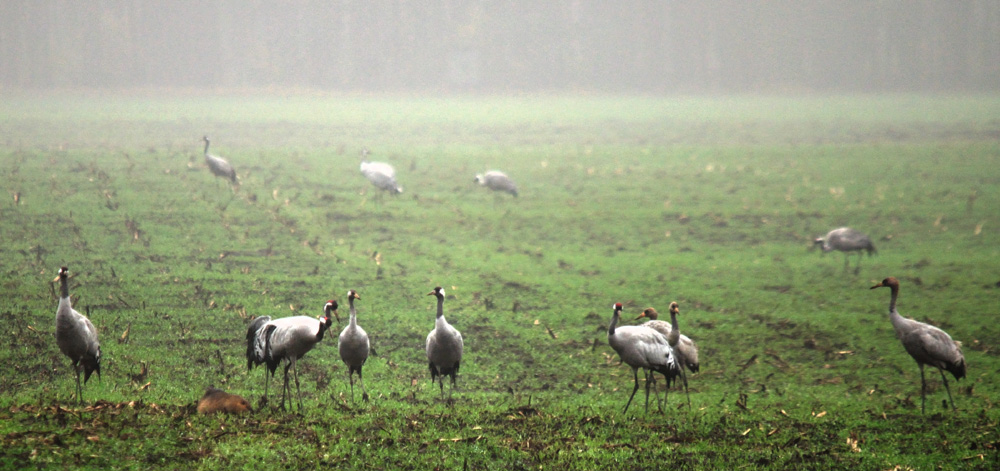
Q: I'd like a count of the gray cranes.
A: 13